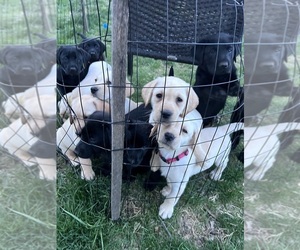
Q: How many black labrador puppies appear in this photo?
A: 5